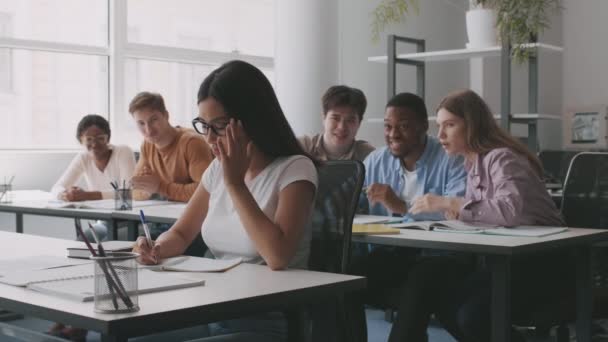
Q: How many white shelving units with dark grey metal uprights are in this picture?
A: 1